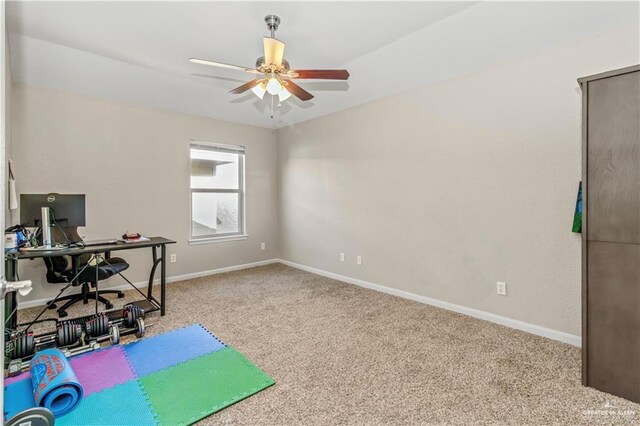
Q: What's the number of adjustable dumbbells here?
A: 2